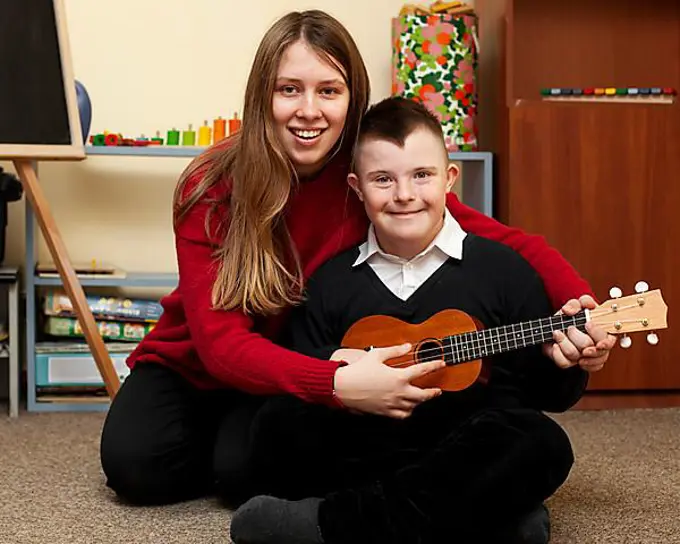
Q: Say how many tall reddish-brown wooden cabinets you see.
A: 1